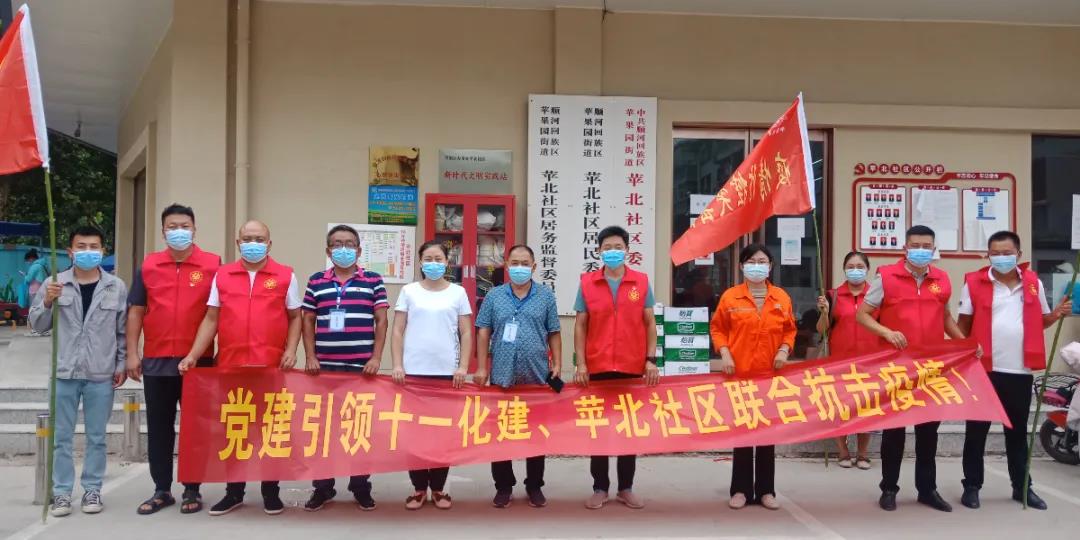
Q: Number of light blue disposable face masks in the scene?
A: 11